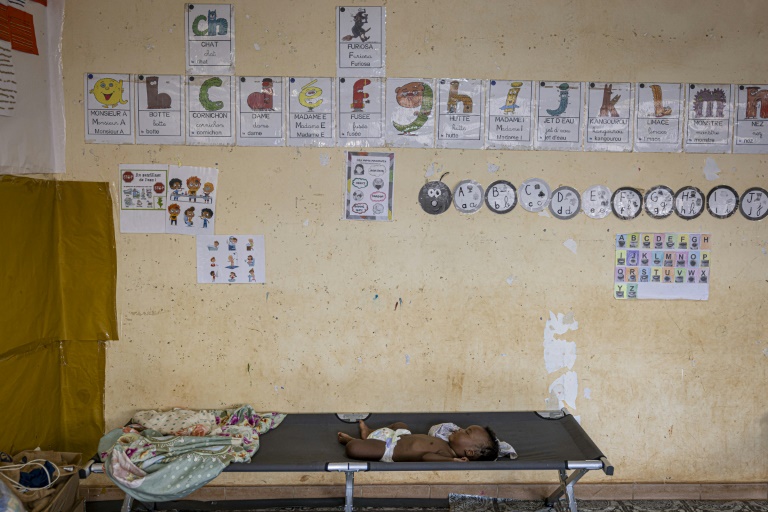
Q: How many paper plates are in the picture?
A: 11